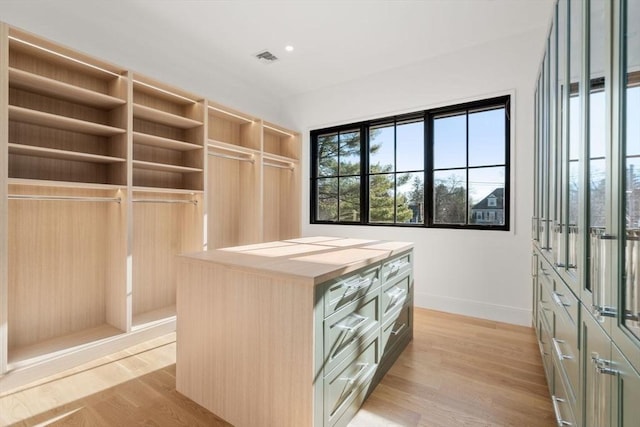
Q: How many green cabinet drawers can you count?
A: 12